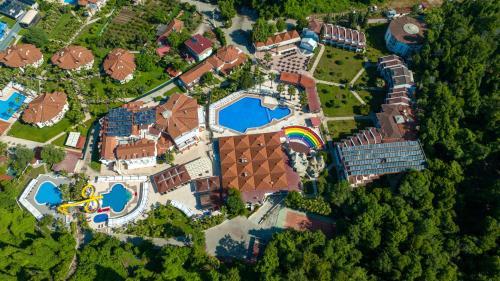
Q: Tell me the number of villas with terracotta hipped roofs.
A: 4